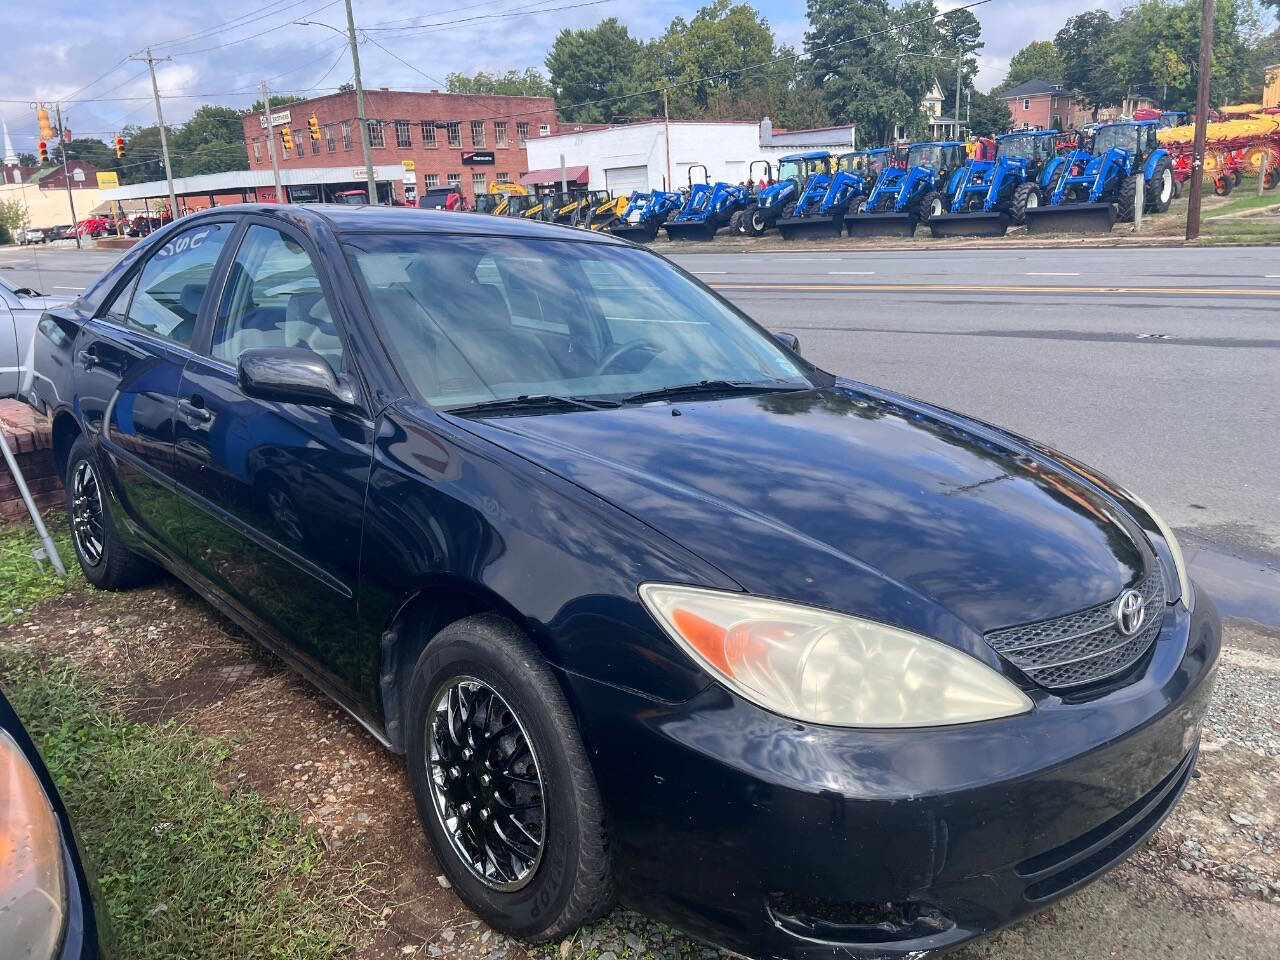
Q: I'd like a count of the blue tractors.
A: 7